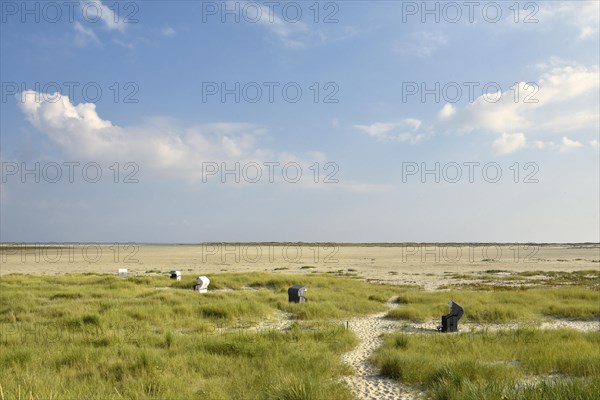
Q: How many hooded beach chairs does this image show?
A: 5